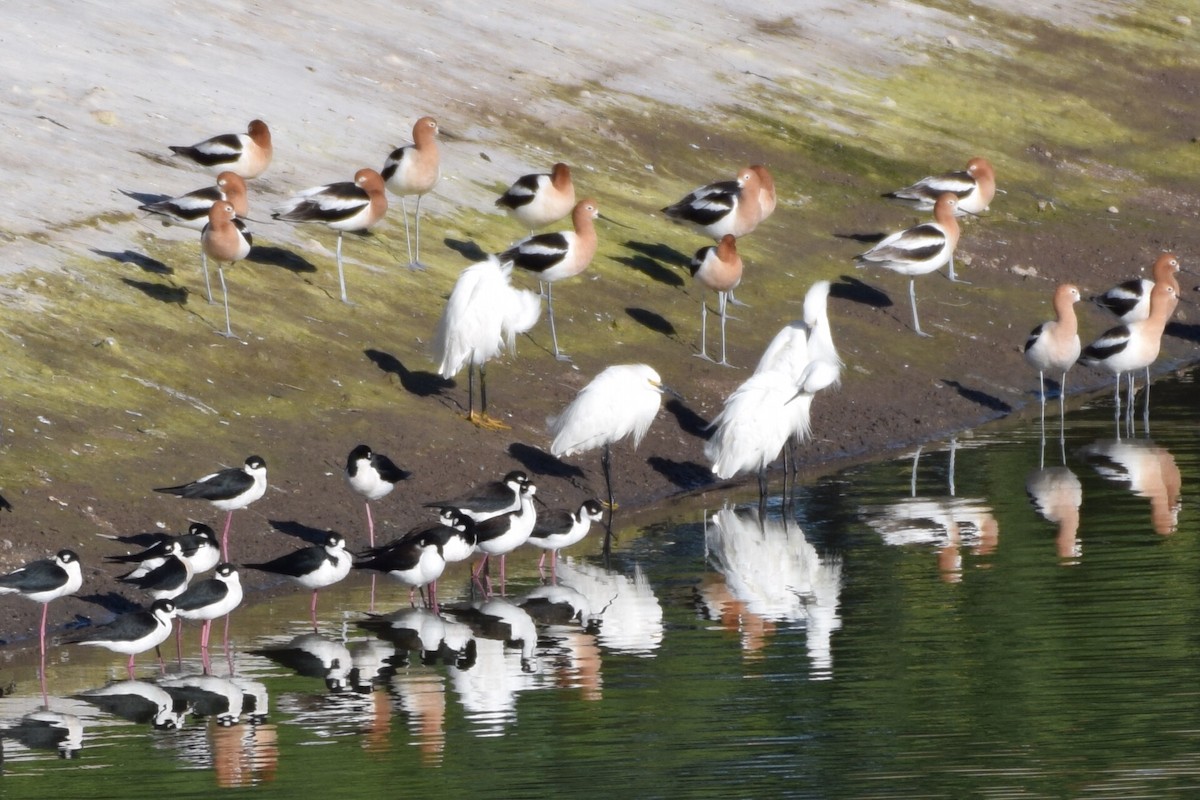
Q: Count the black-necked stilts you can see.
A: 14